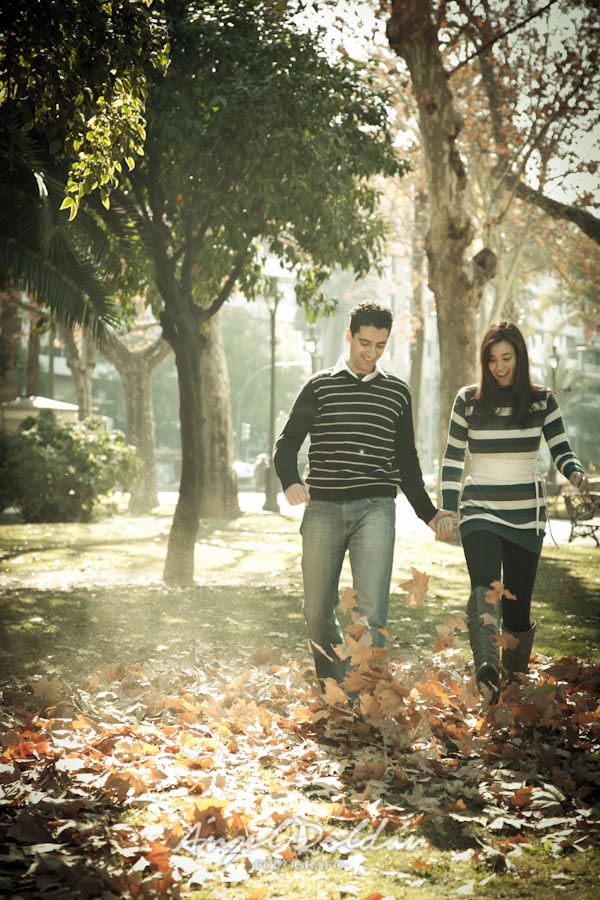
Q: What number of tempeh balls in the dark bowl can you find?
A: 0